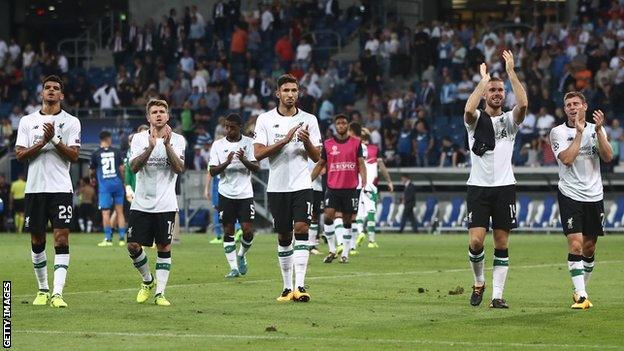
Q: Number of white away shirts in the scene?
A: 6